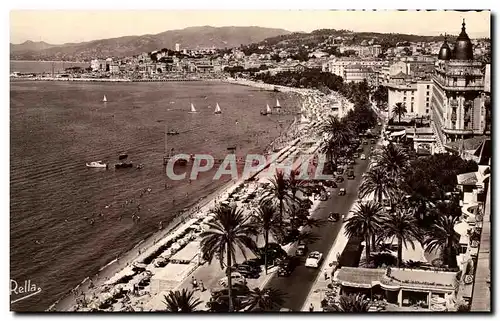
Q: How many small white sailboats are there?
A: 5